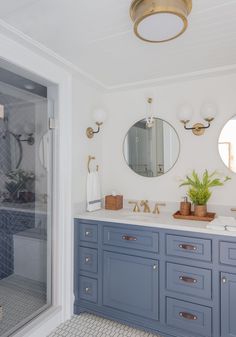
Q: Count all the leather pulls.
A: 4